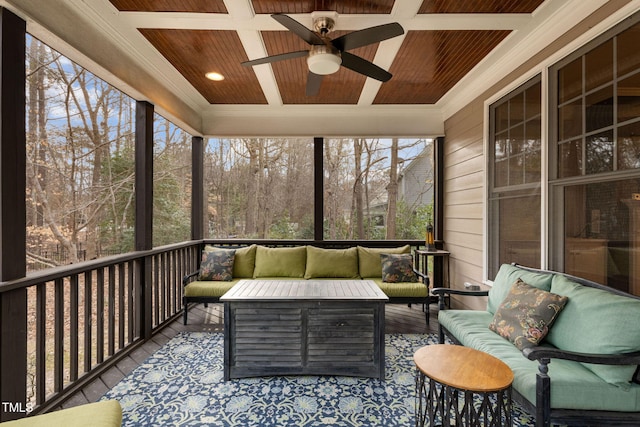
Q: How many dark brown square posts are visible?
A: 5